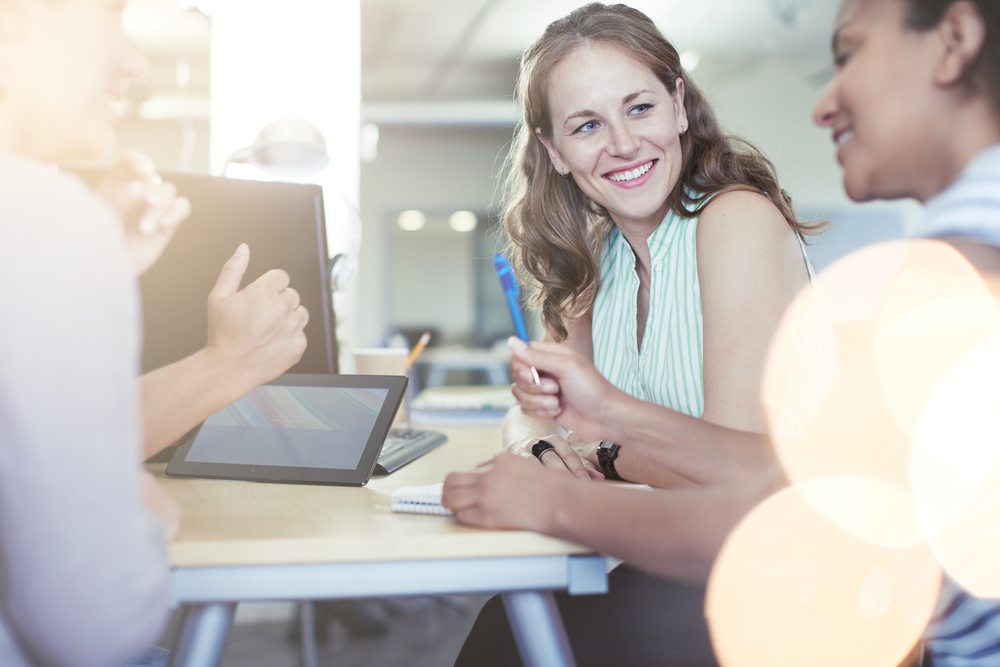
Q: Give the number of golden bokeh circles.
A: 4